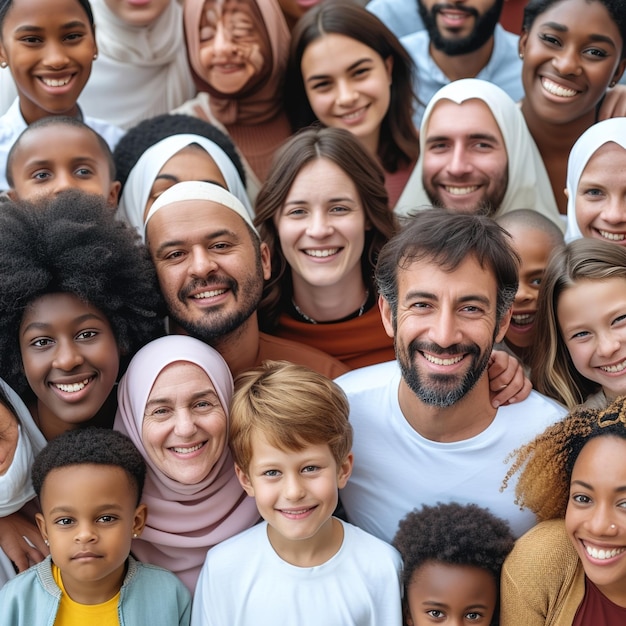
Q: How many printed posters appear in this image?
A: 0